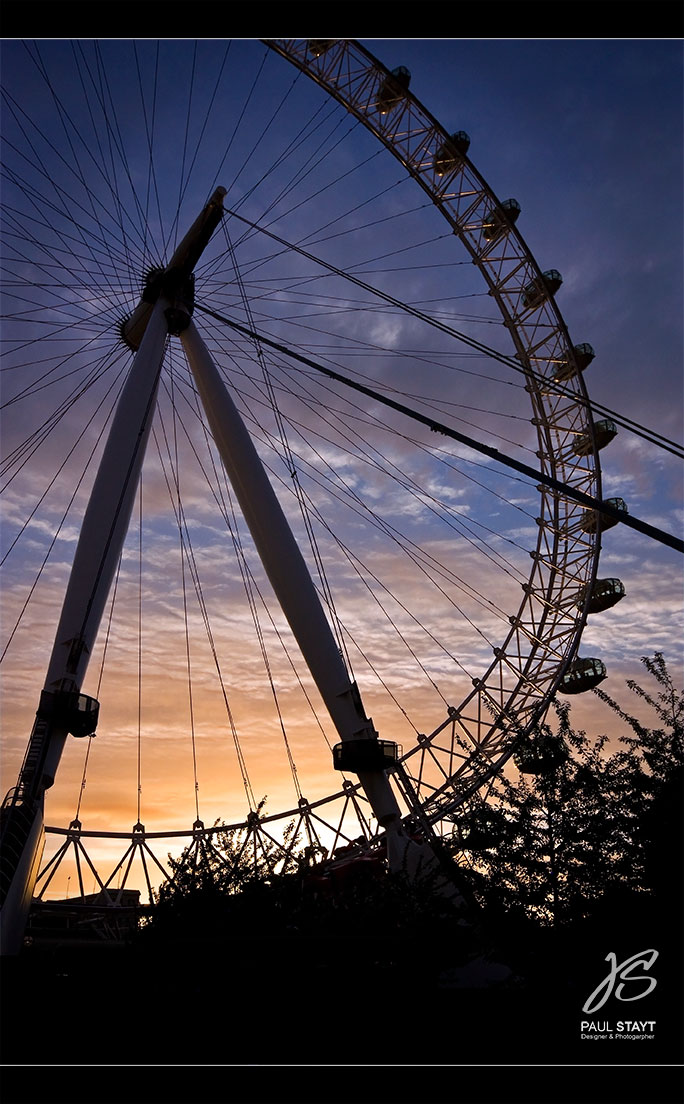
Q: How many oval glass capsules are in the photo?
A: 11